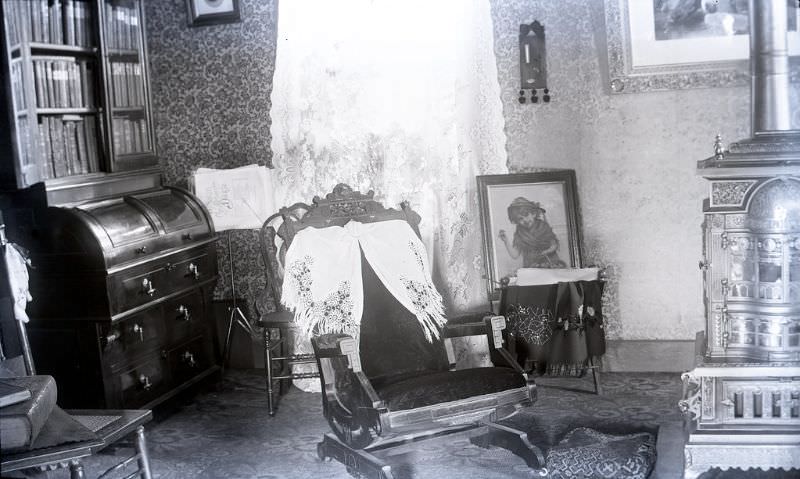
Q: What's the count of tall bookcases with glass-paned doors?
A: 1